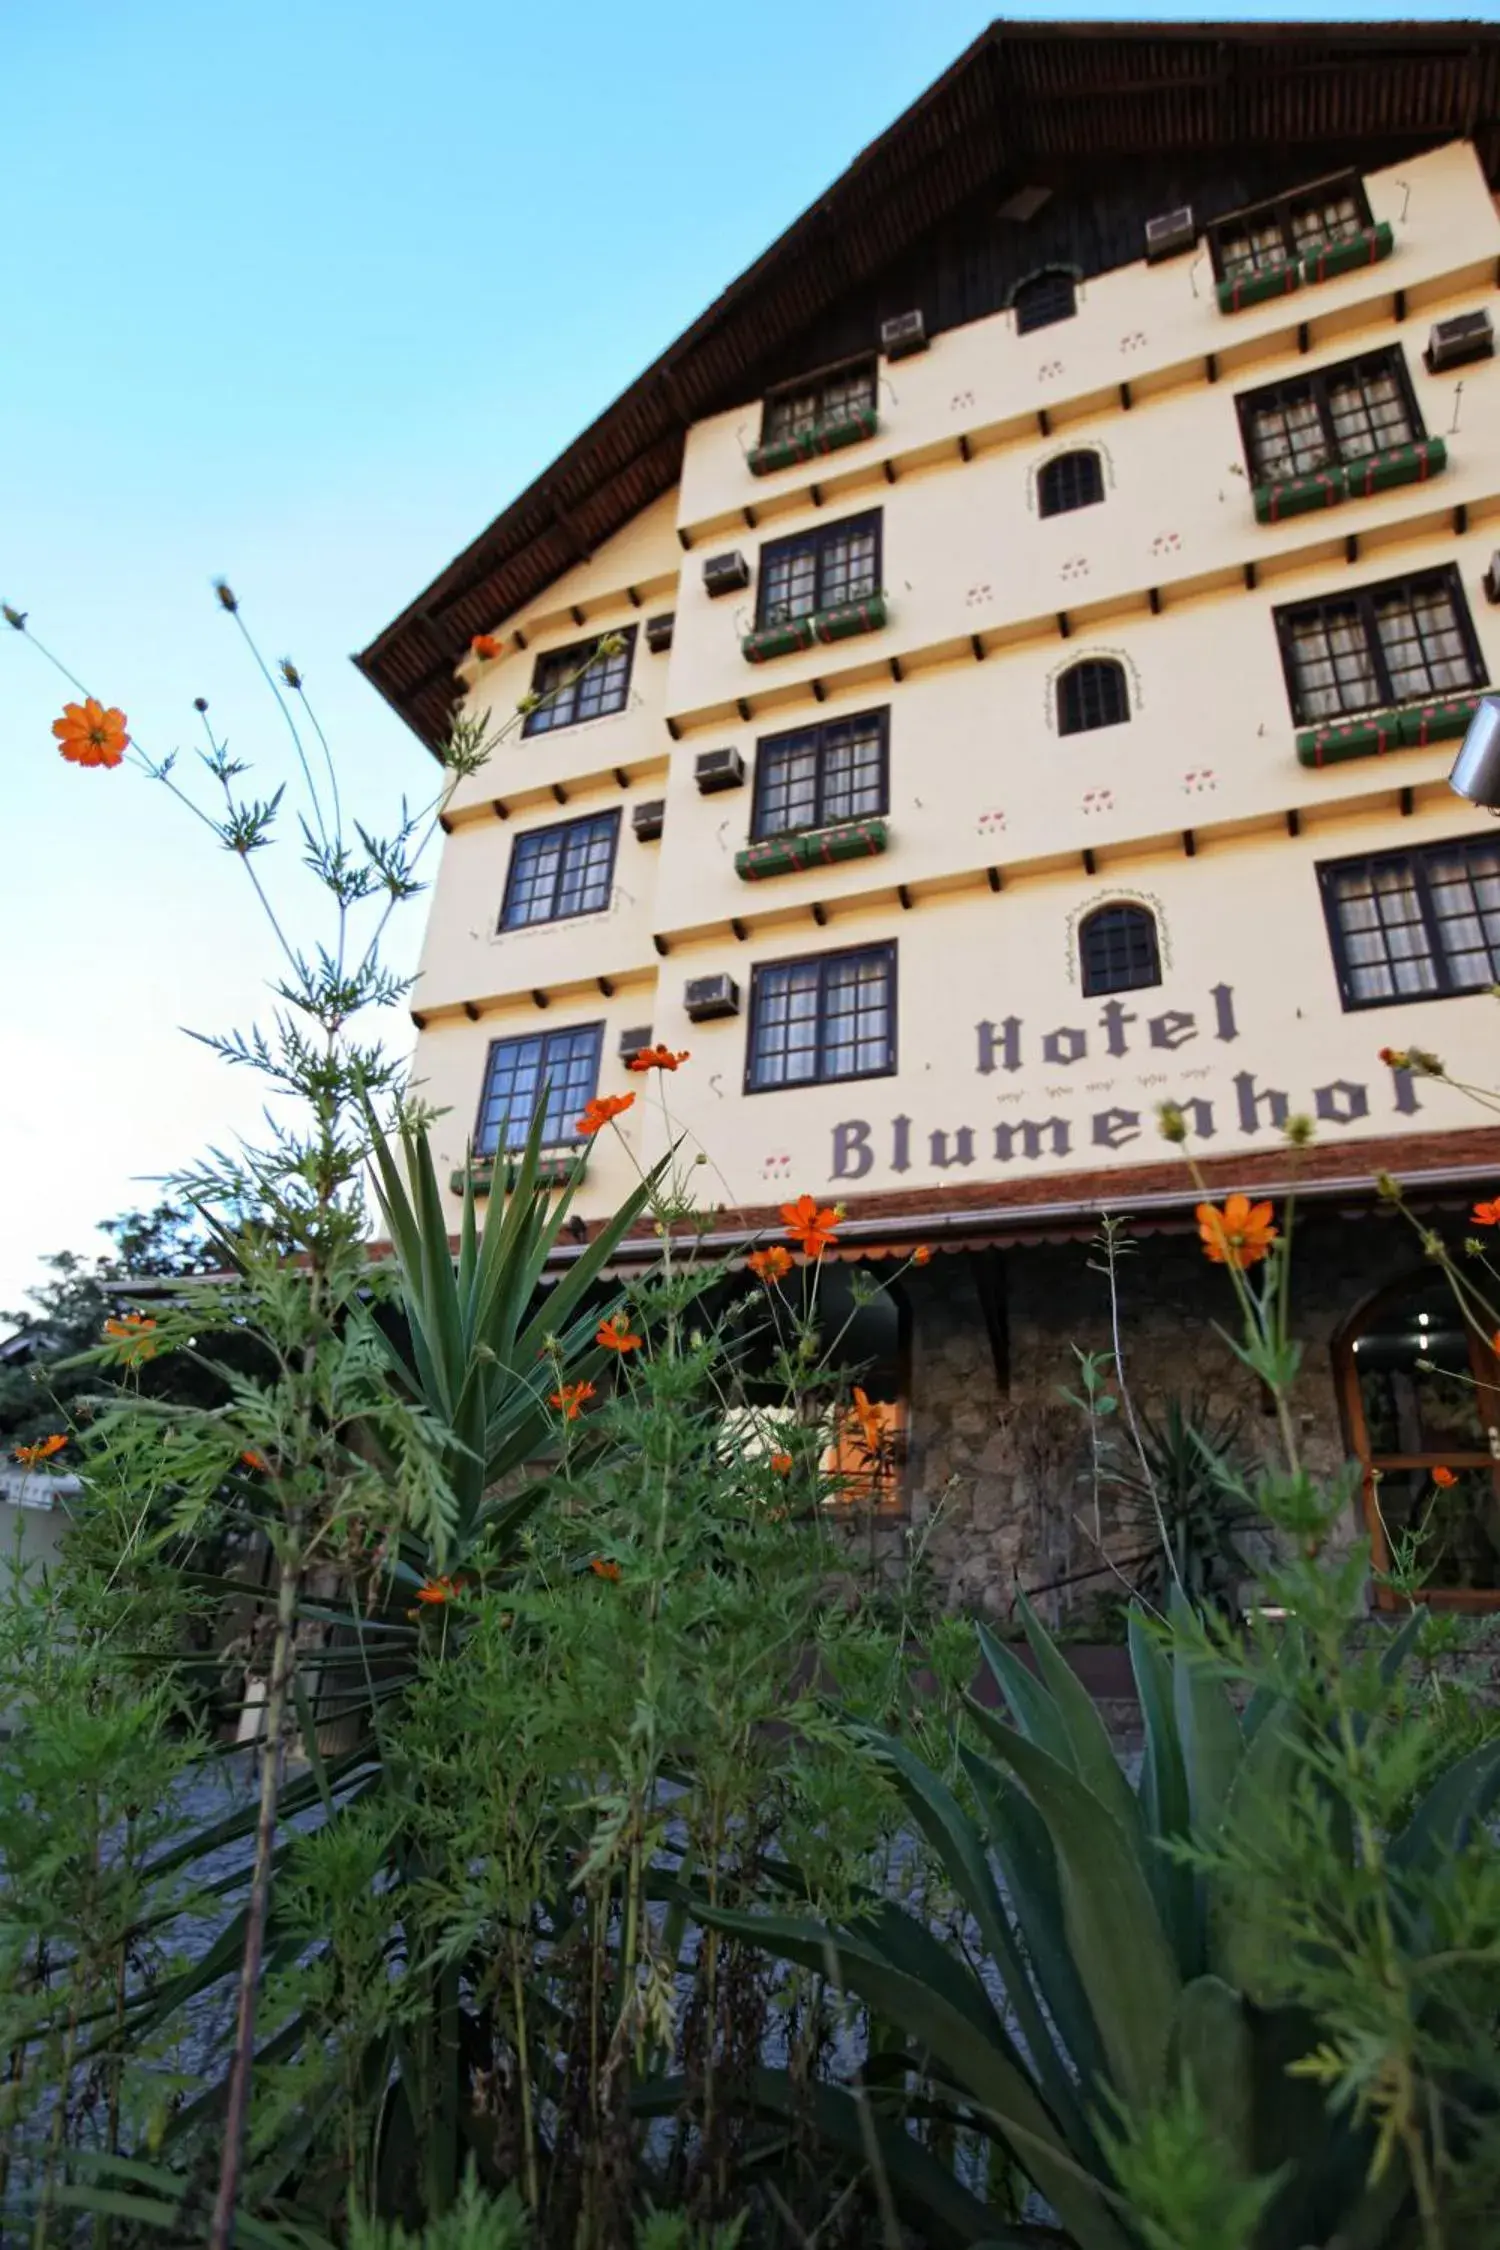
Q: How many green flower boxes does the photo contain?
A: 14